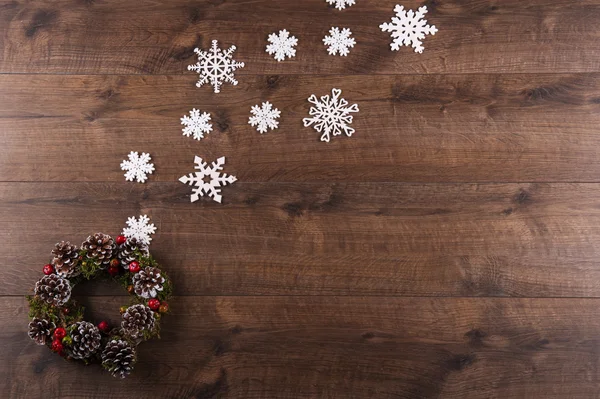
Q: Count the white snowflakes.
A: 11